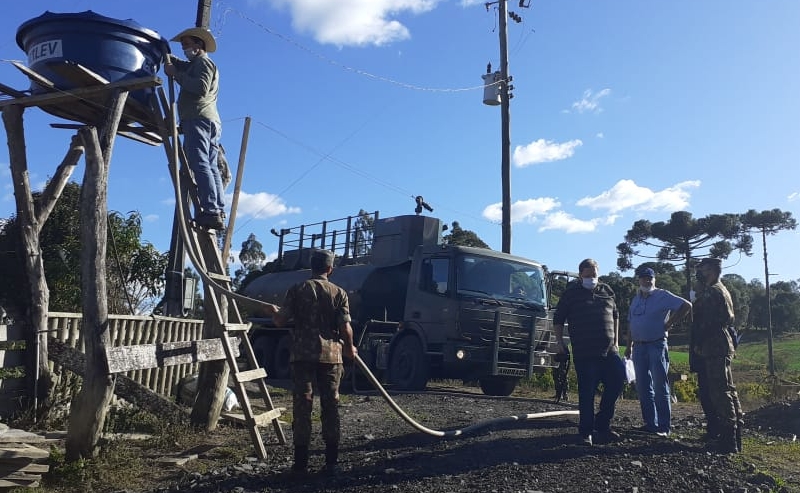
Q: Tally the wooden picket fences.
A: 1